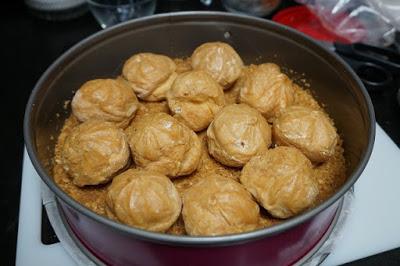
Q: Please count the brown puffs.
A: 12